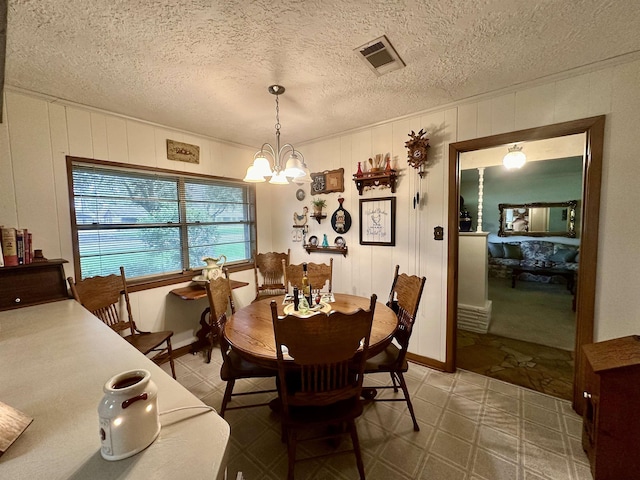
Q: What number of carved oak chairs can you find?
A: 6